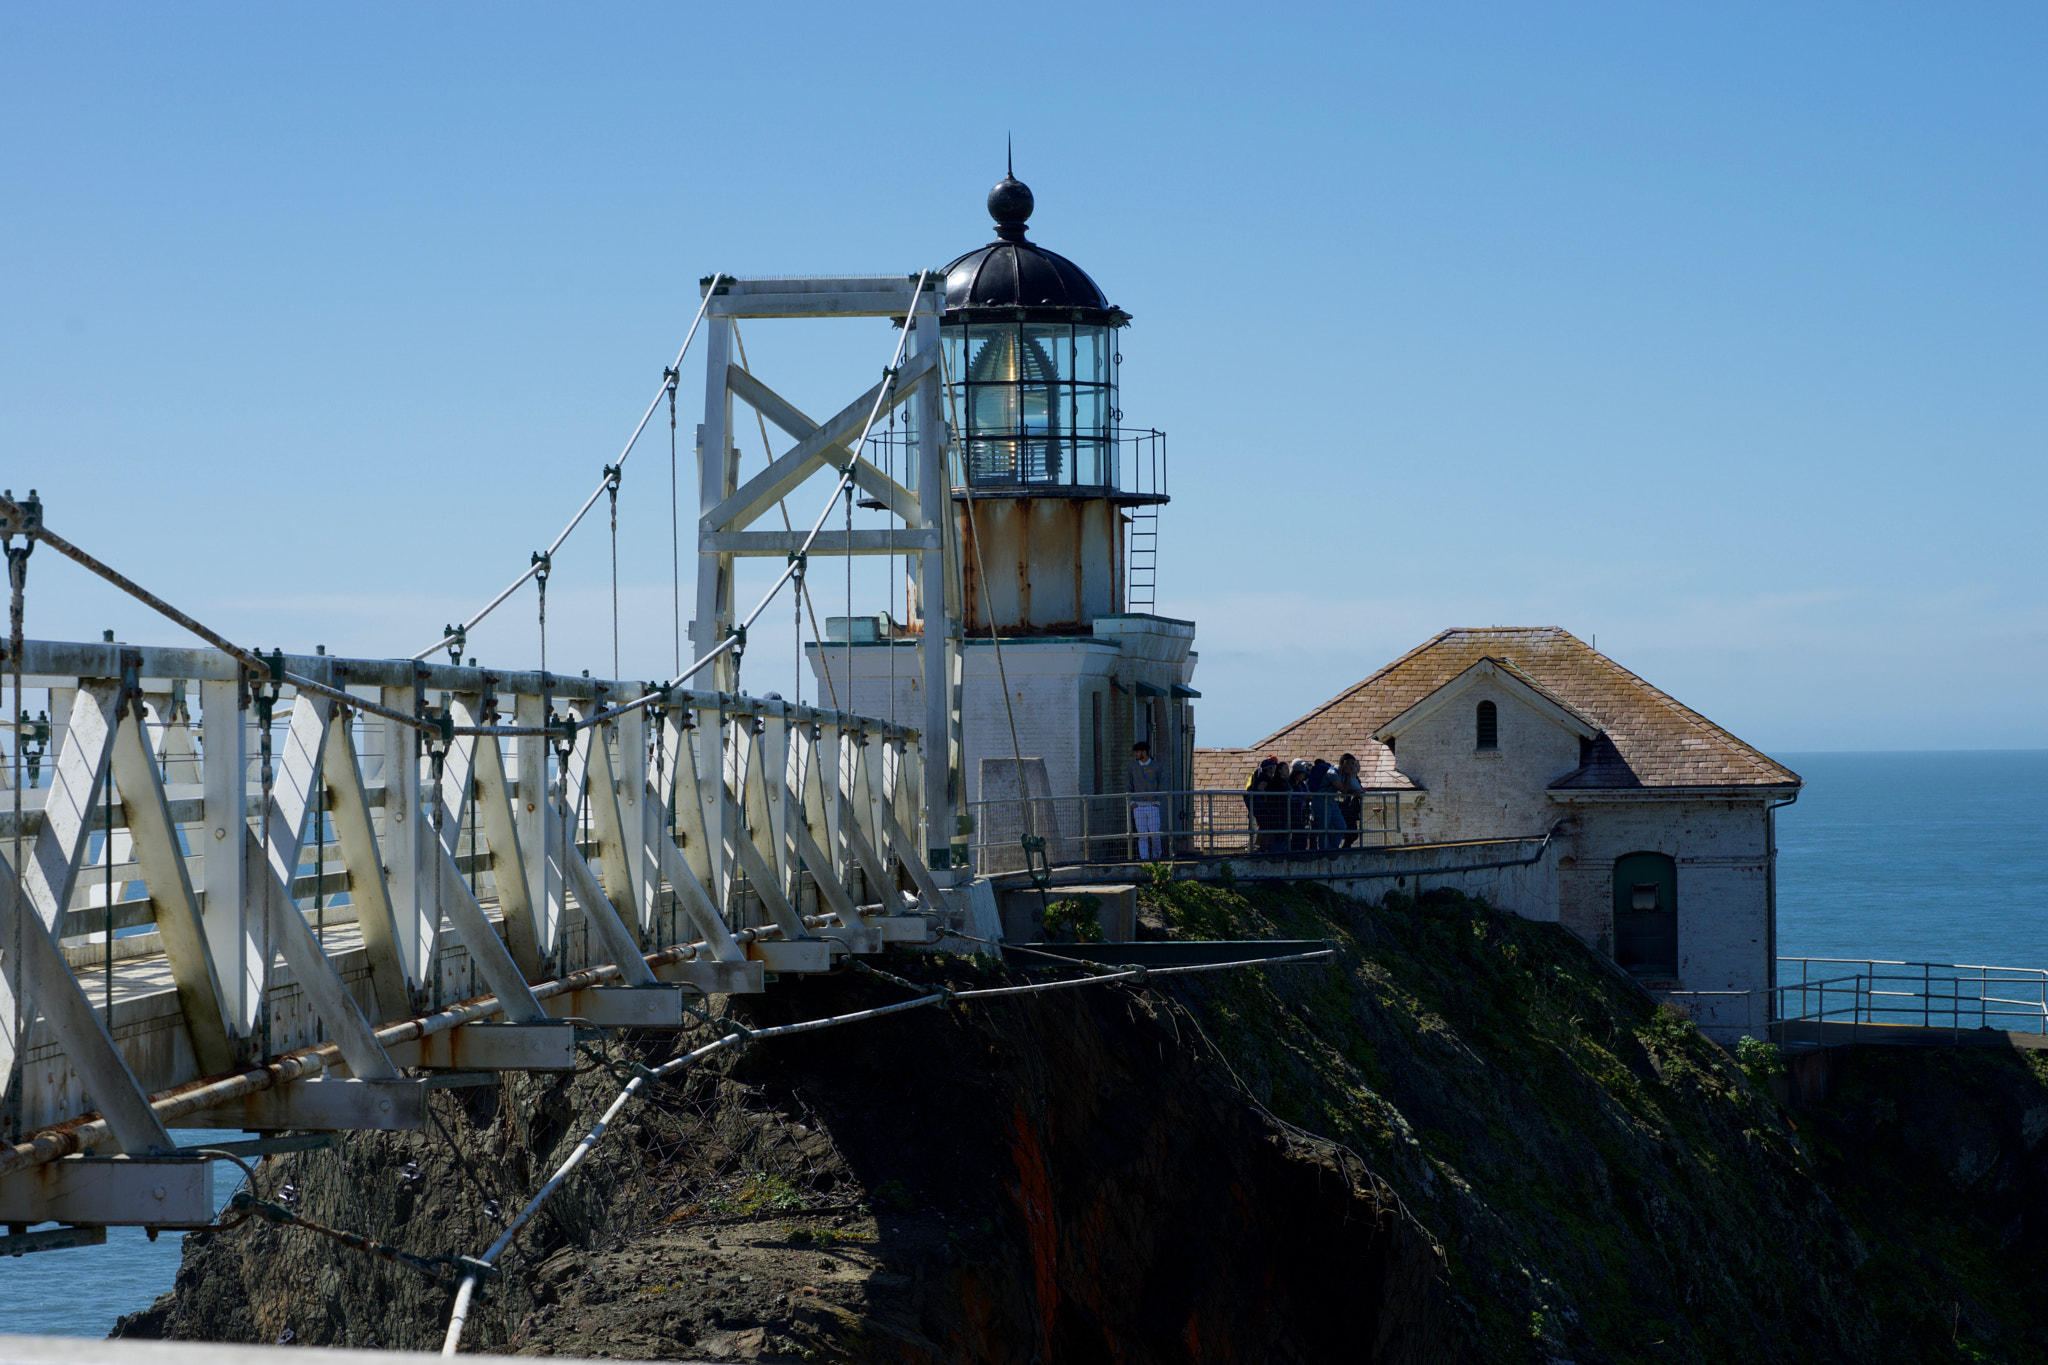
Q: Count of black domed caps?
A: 1